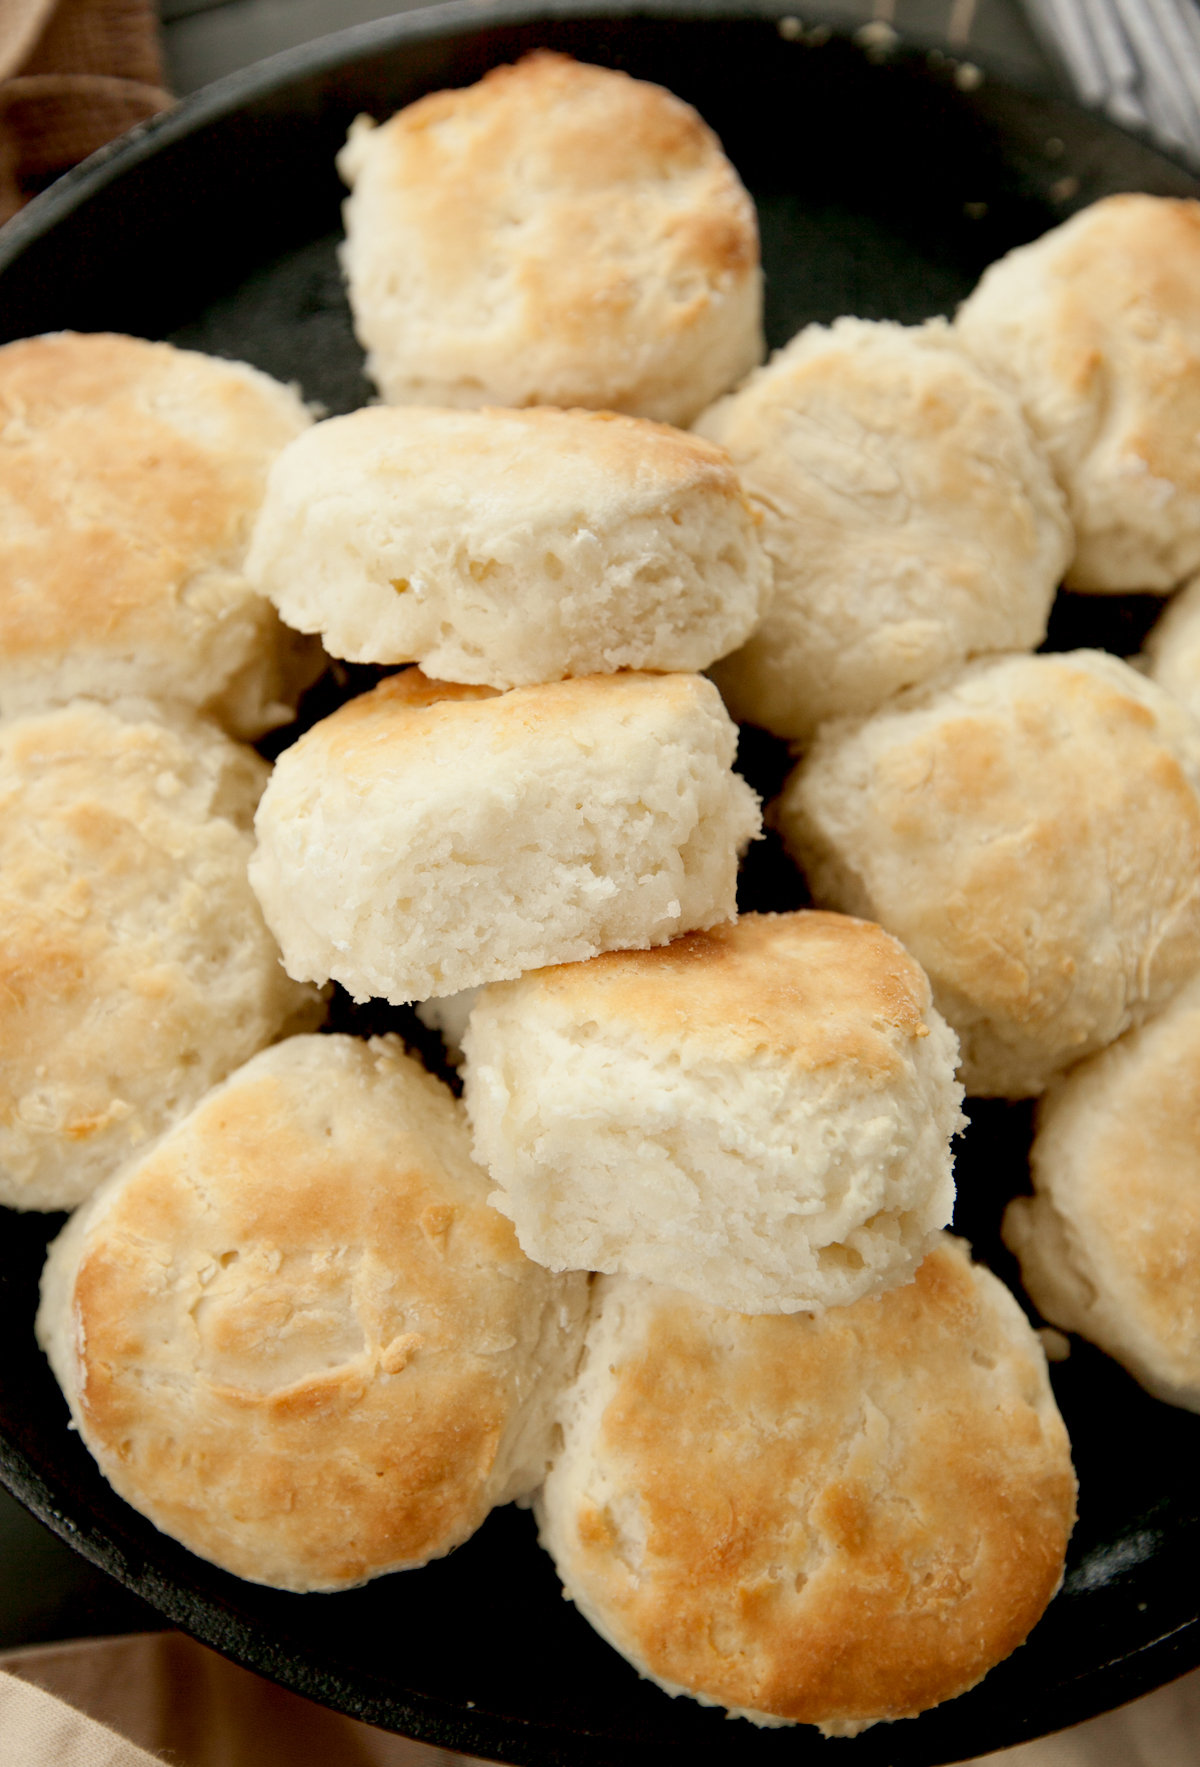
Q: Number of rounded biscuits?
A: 13